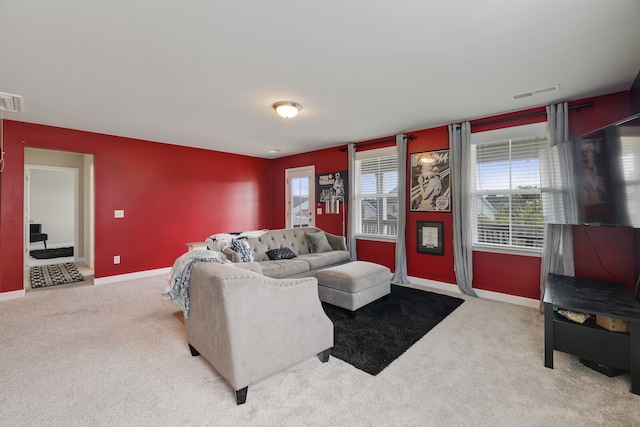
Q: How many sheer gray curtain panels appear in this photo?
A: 4